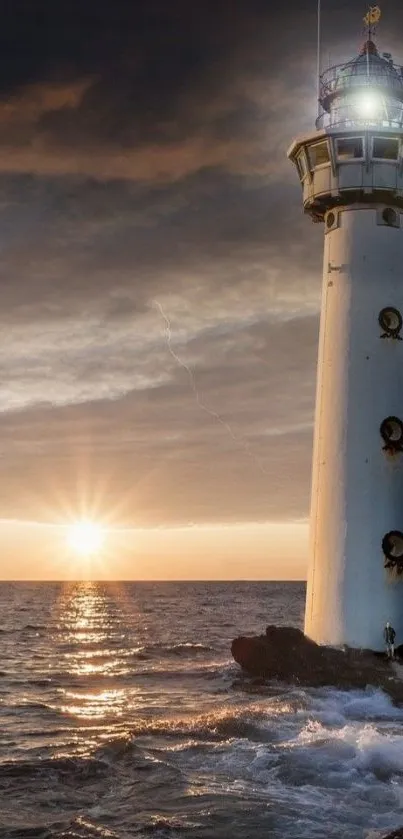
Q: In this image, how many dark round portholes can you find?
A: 3